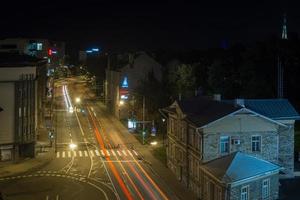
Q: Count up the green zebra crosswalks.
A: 0